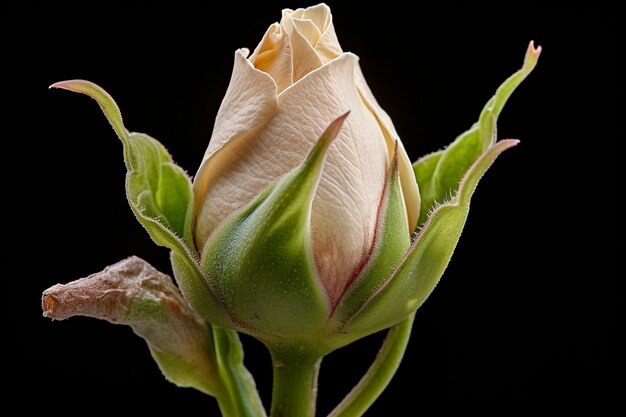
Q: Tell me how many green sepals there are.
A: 5